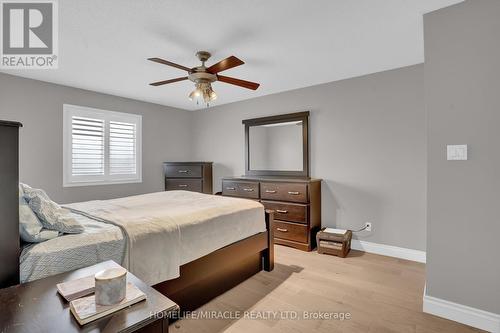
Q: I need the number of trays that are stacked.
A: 2